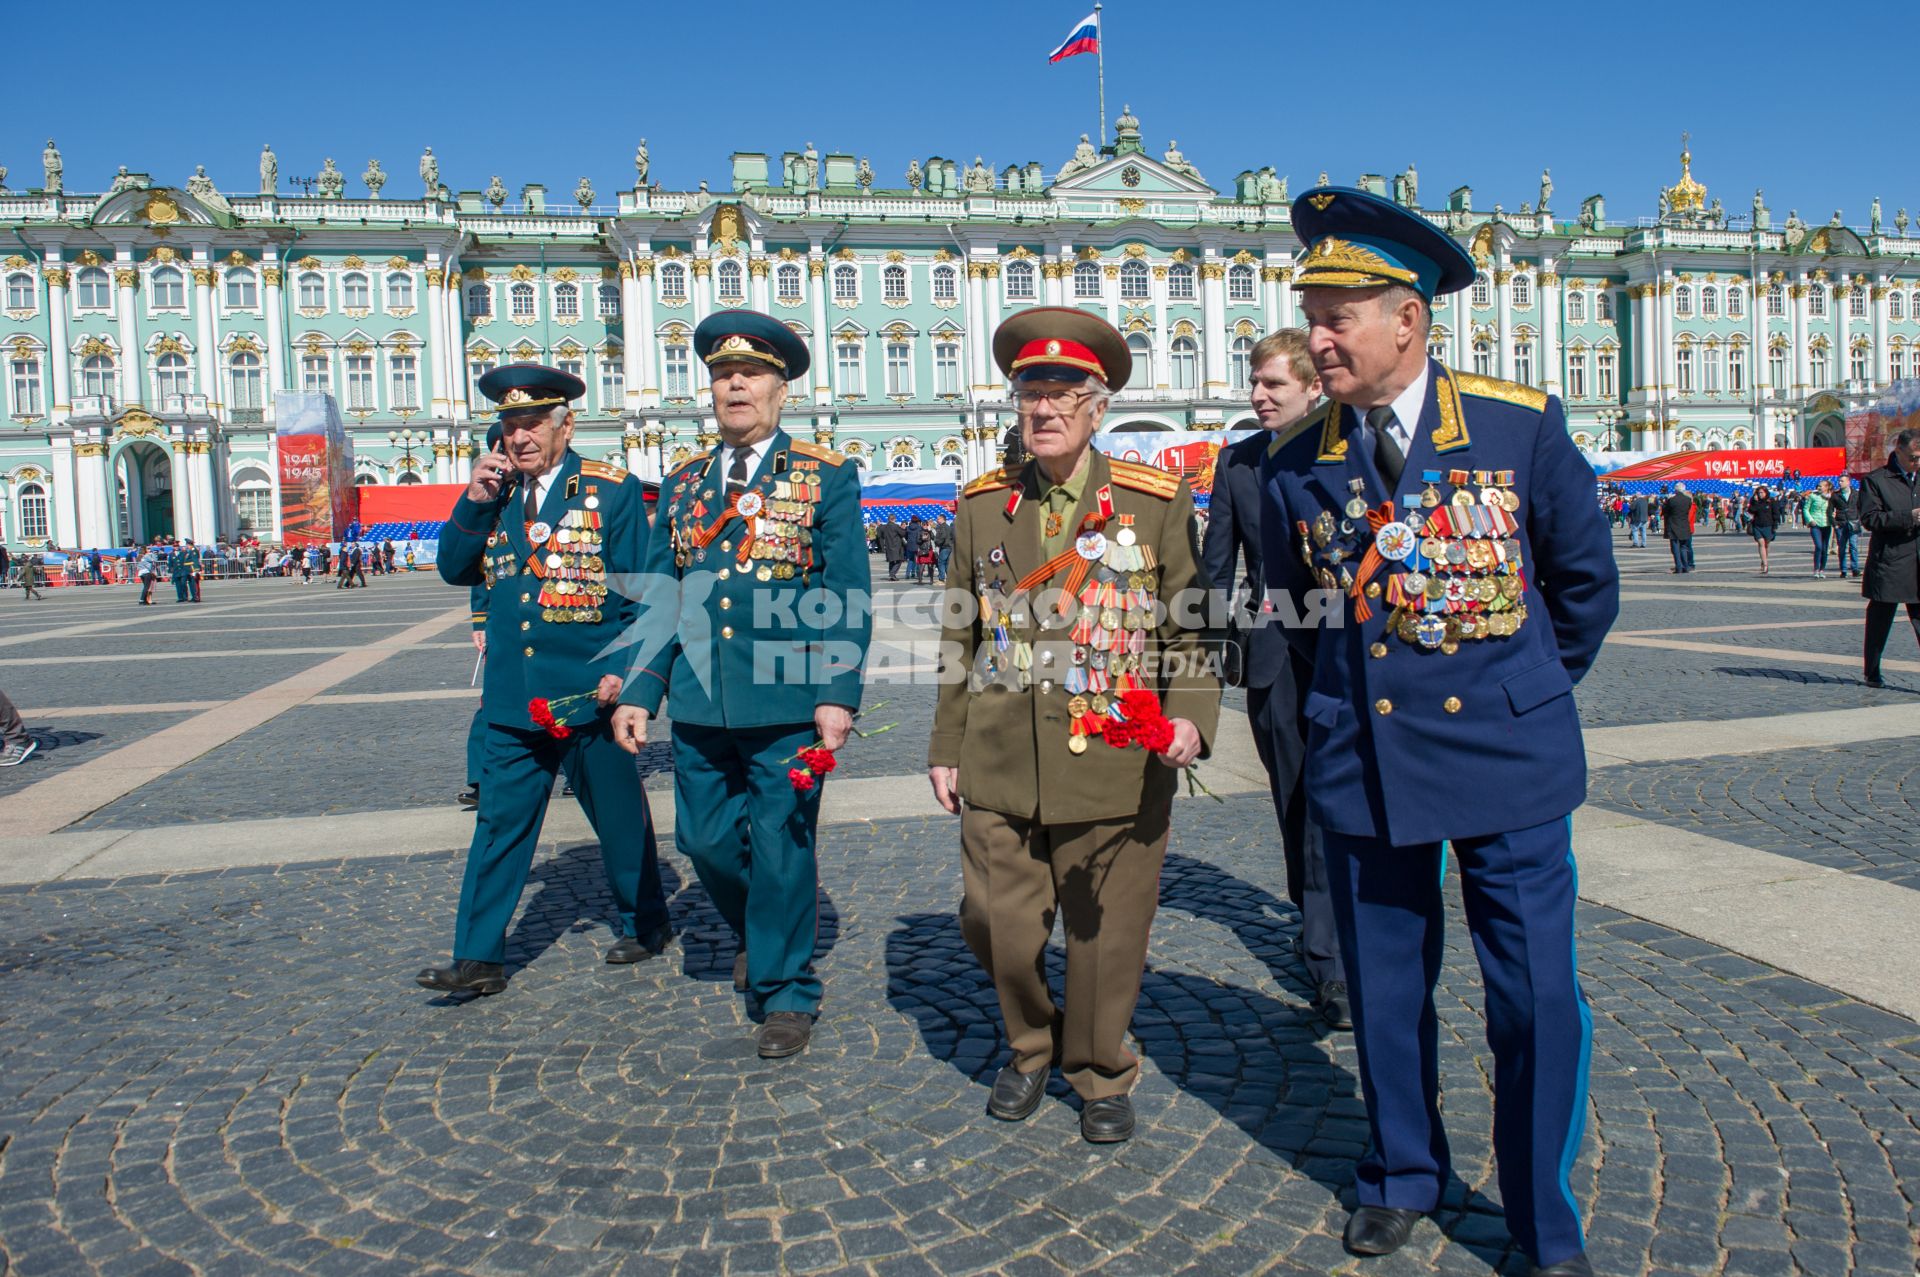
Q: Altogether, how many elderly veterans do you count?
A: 4